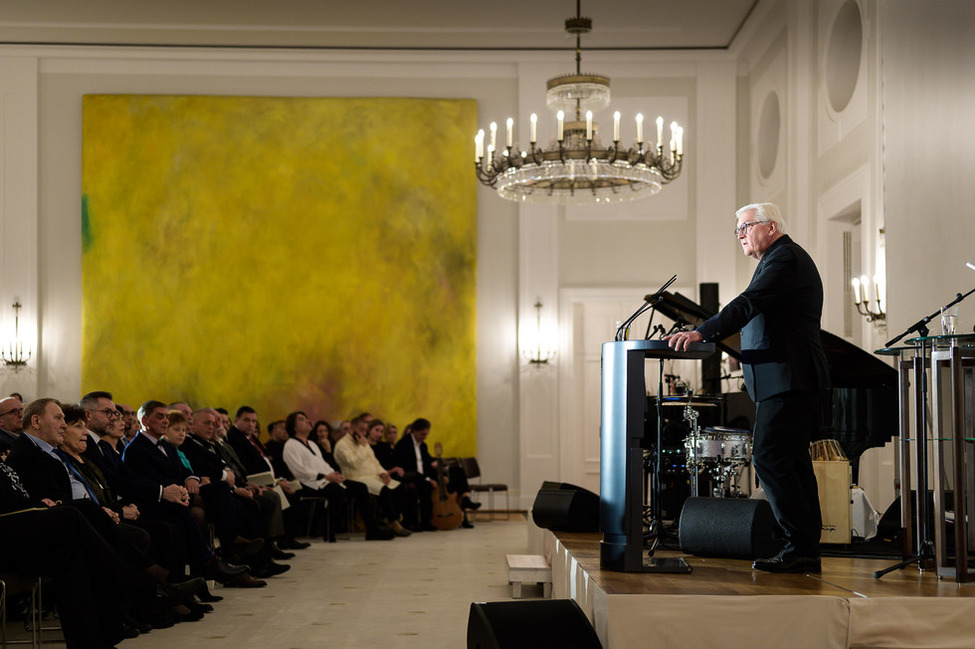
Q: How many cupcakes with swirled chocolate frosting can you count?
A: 0